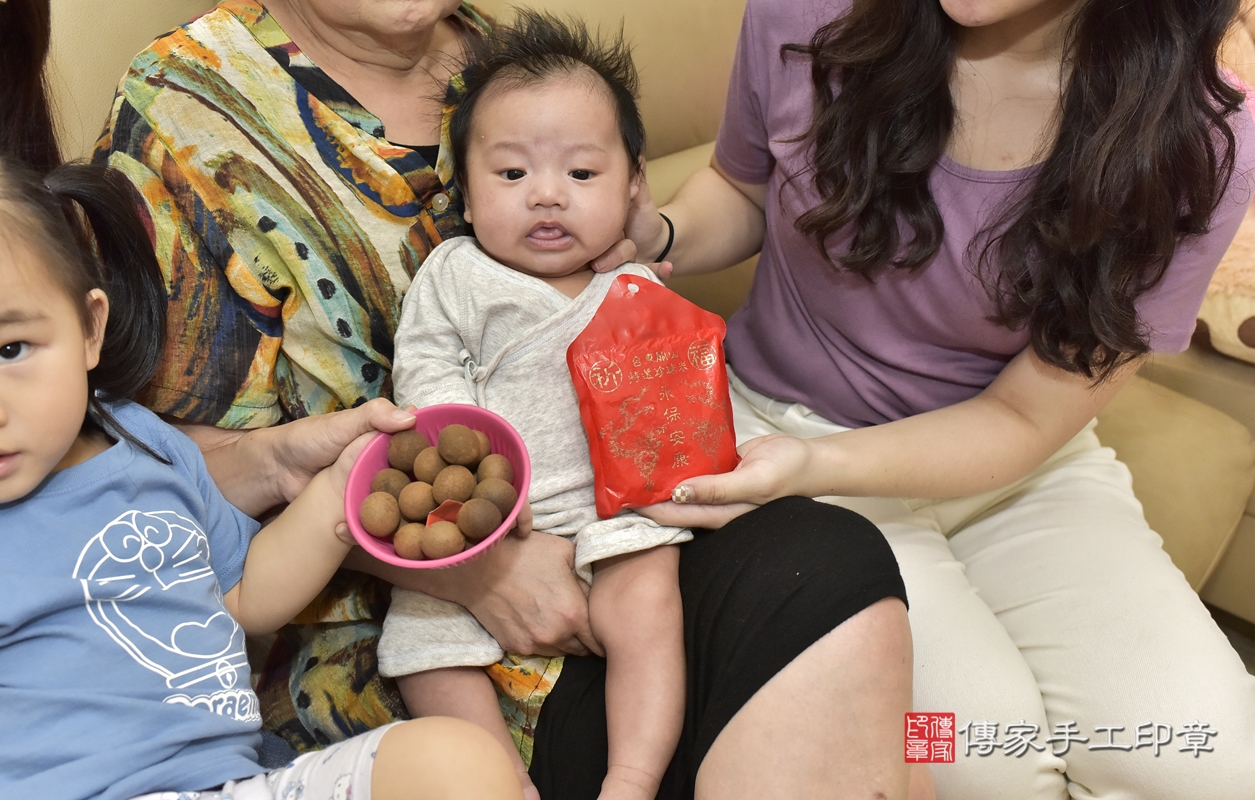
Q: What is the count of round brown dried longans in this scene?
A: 13